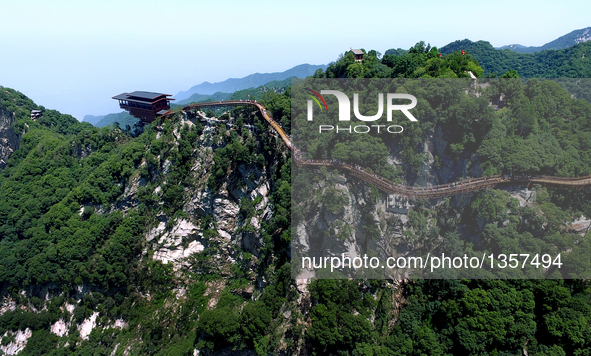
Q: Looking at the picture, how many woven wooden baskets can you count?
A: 0